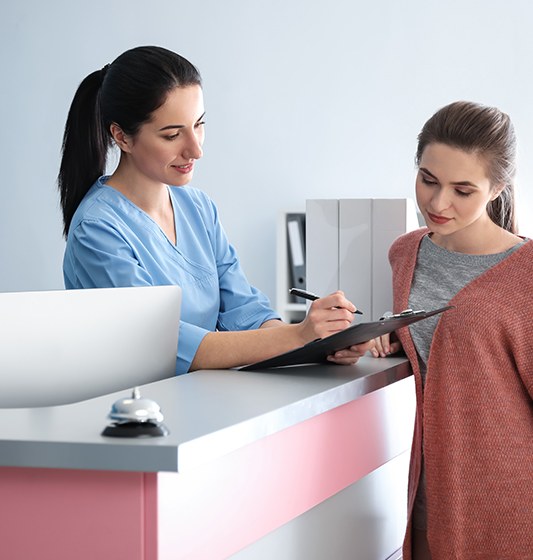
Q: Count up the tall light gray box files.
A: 3